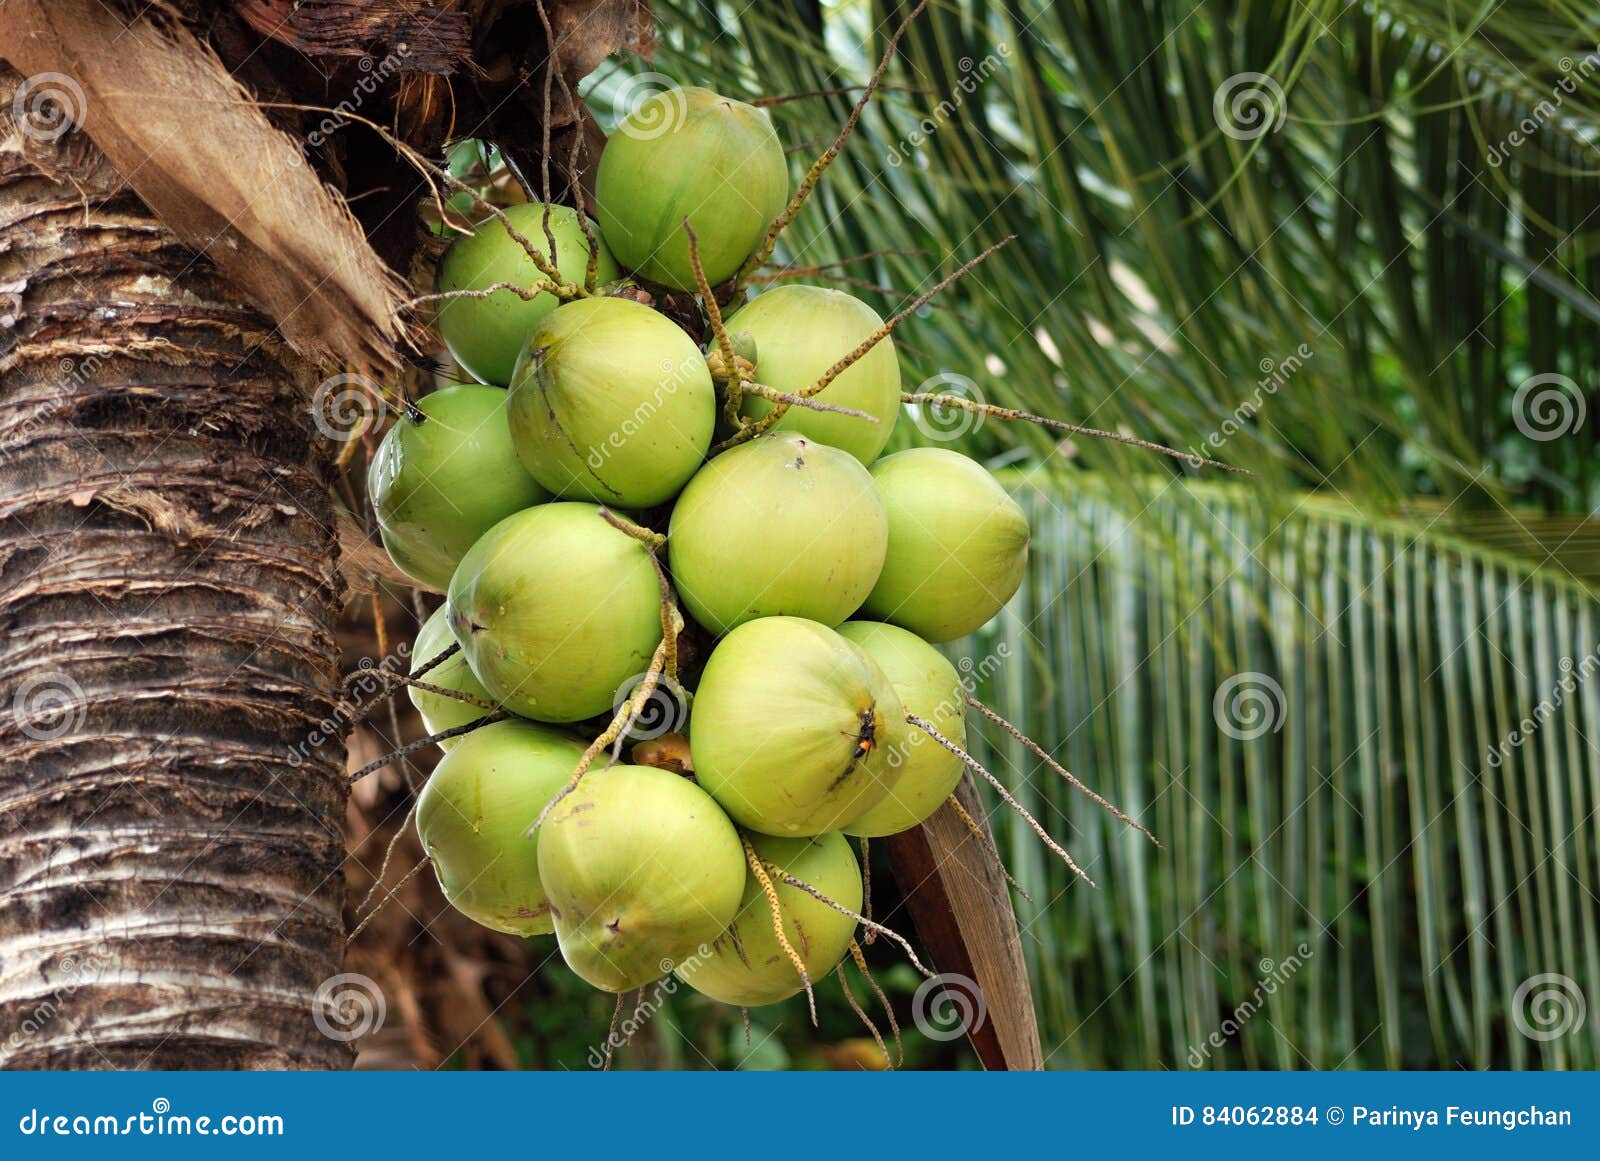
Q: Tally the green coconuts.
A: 14